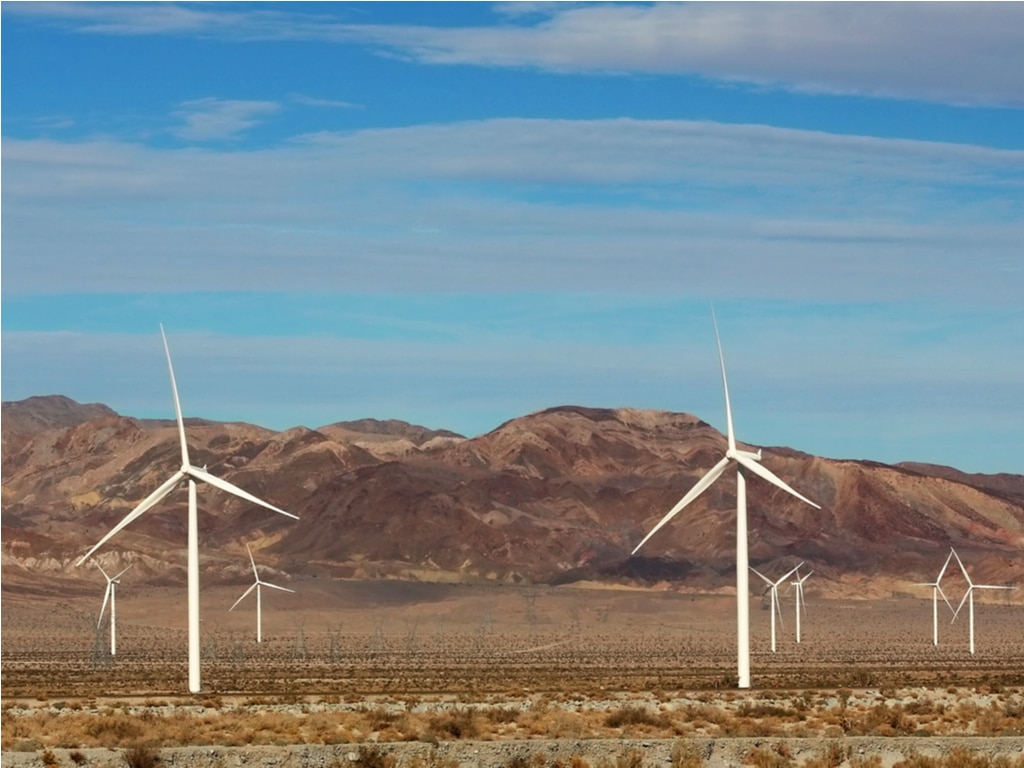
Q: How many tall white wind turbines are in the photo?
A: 8